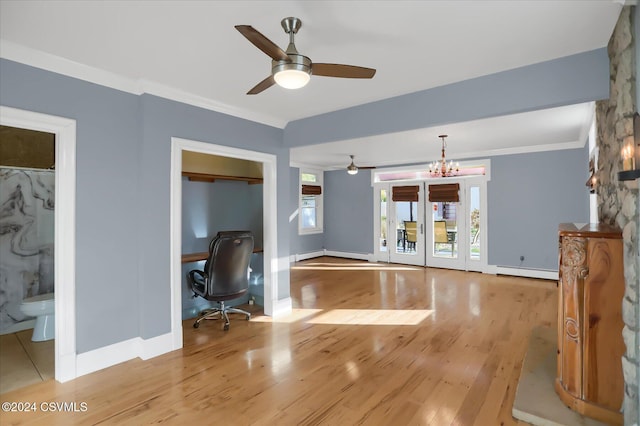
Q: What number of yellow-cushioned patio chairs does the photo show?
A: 2